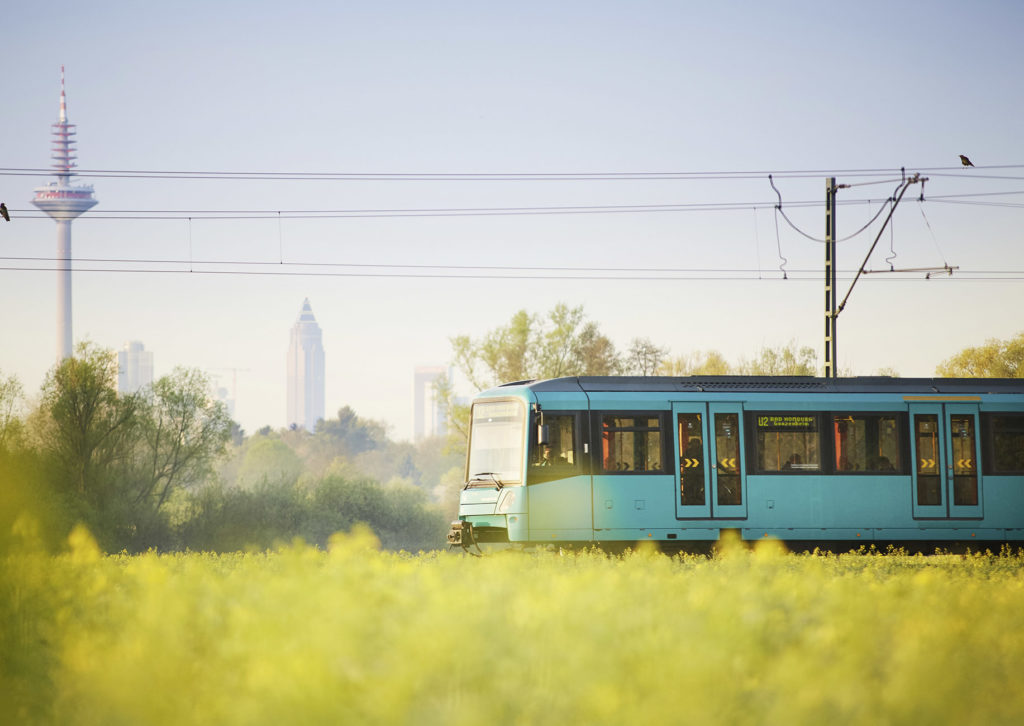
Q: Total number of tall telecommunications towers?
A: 1